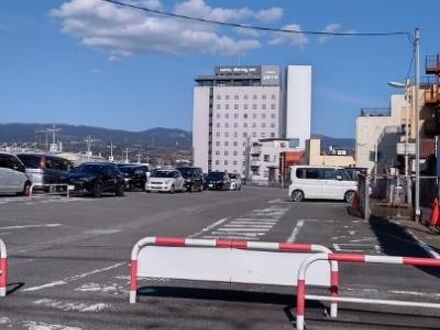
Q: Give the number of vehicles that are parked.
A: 9